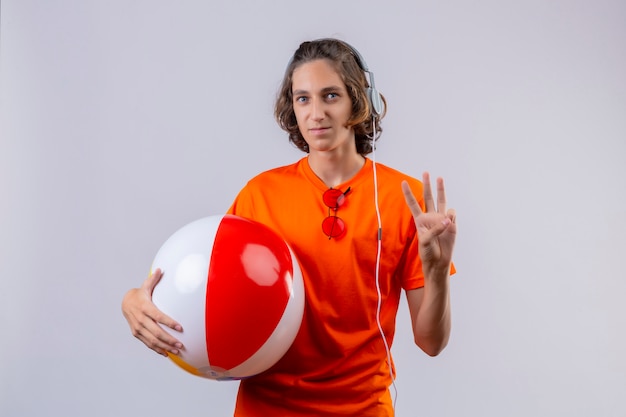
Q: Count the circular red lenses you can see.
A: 2